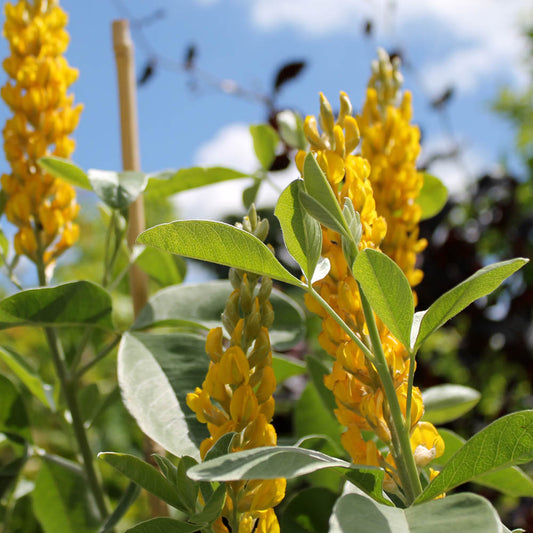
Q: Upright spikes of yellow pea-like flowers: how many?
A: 4